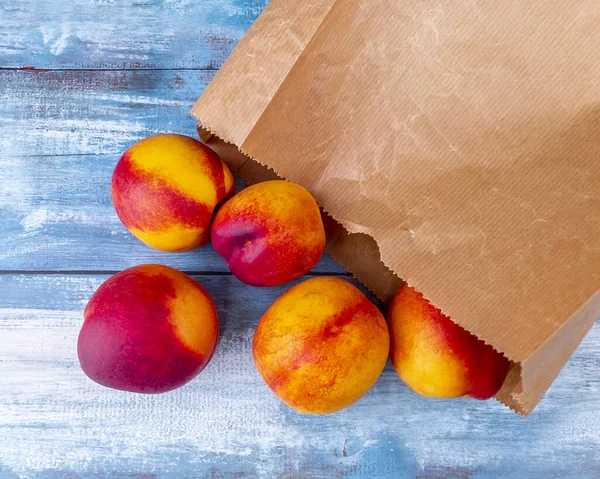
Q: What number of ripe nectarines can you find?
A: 5